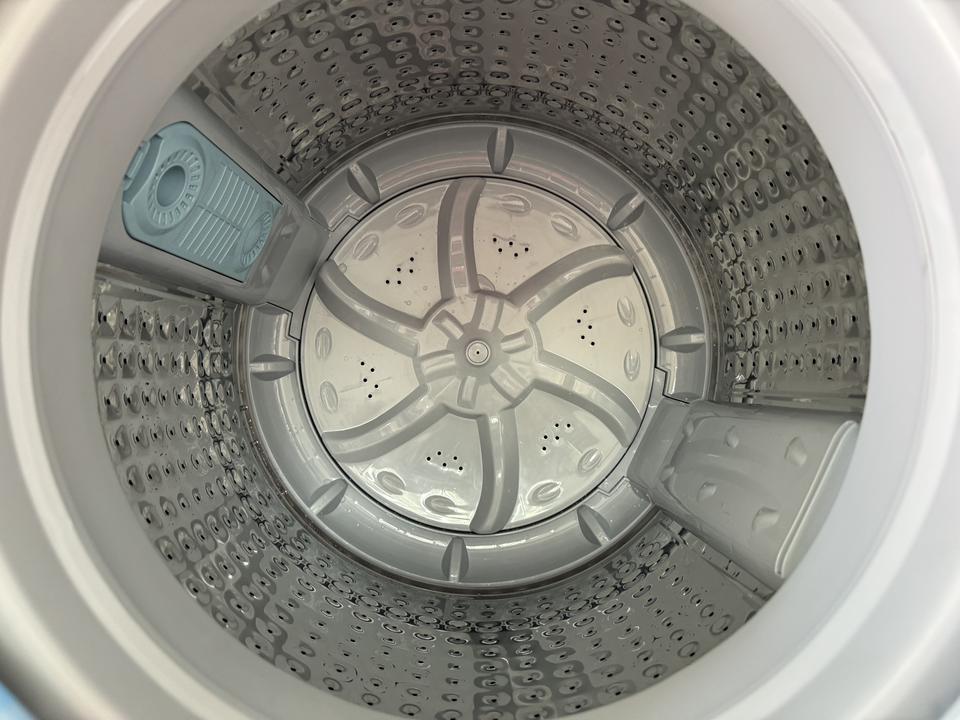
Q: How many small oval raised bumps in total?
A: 12